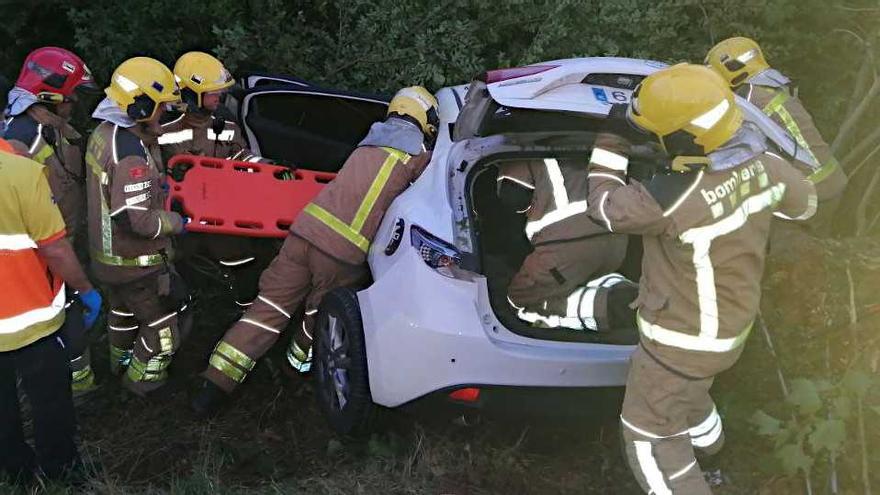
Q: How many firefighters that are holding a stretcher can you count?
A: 2